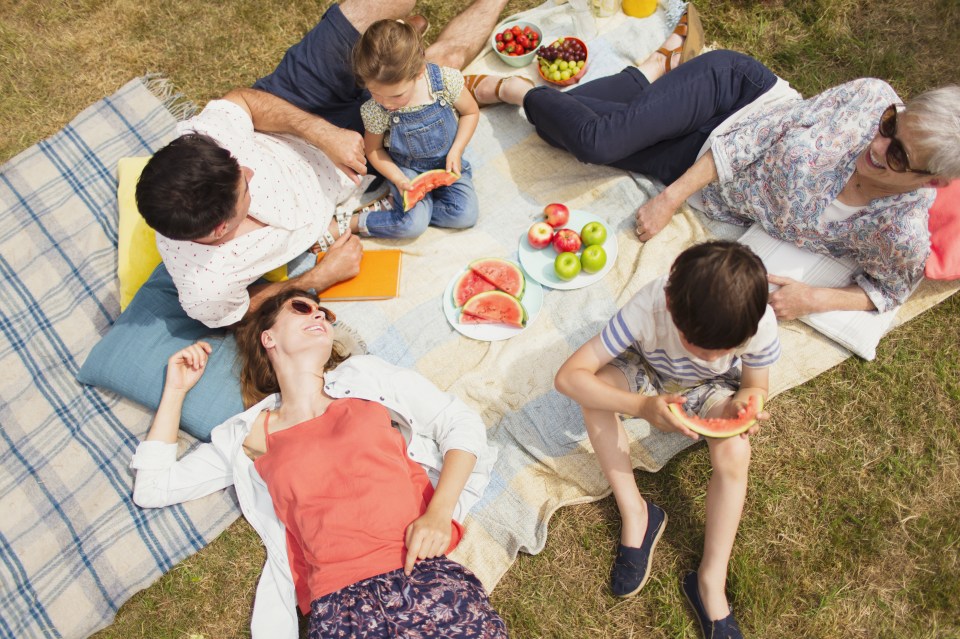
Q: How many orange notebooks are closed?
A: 1